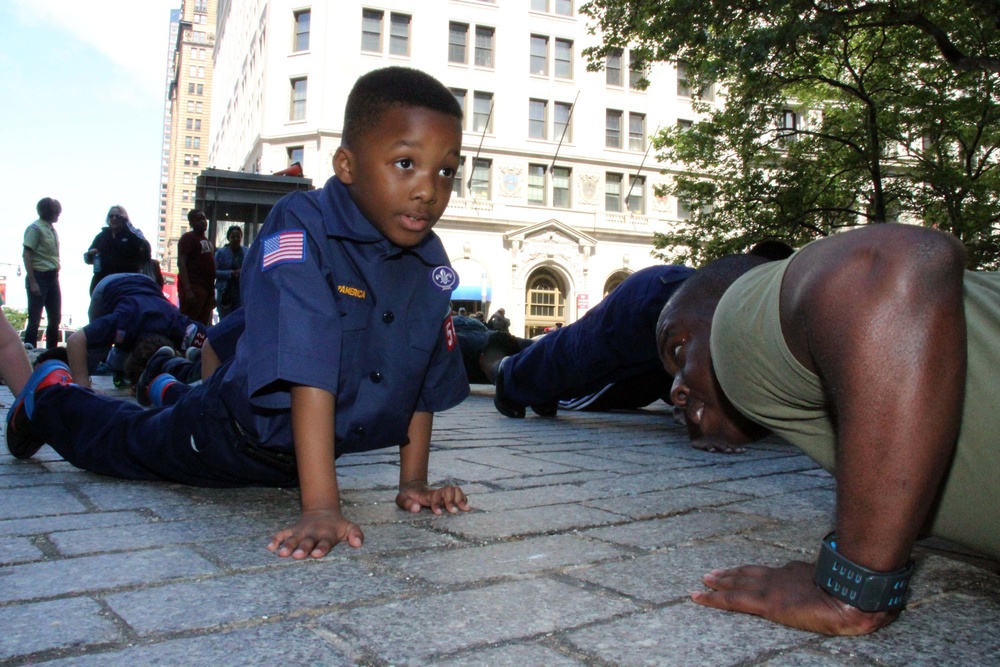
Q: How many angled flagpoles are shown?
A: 3